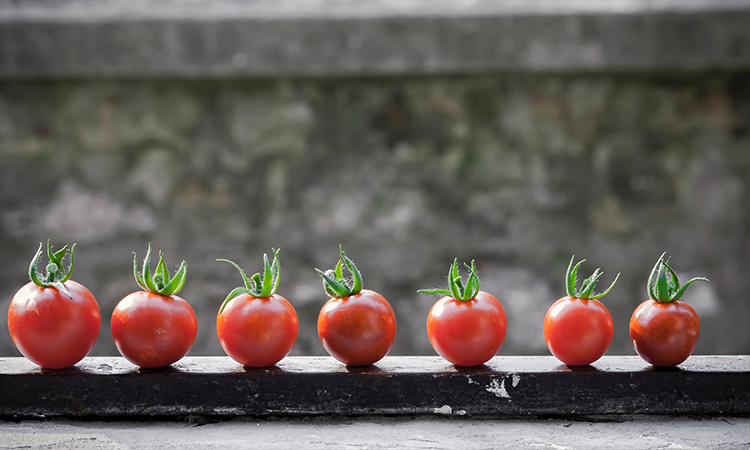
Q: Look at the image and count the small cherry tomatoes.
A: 7